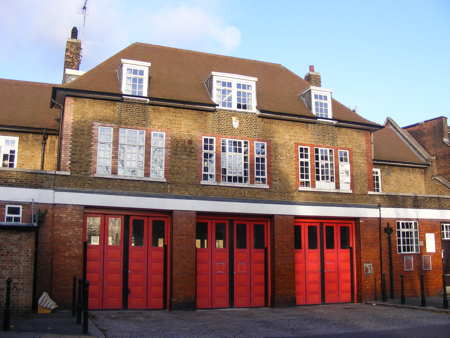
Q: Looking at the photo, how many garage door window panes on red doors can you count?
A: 12